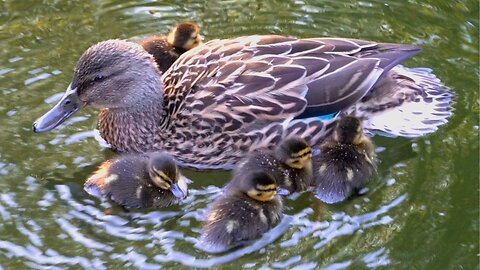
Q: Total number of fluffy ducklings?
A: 5